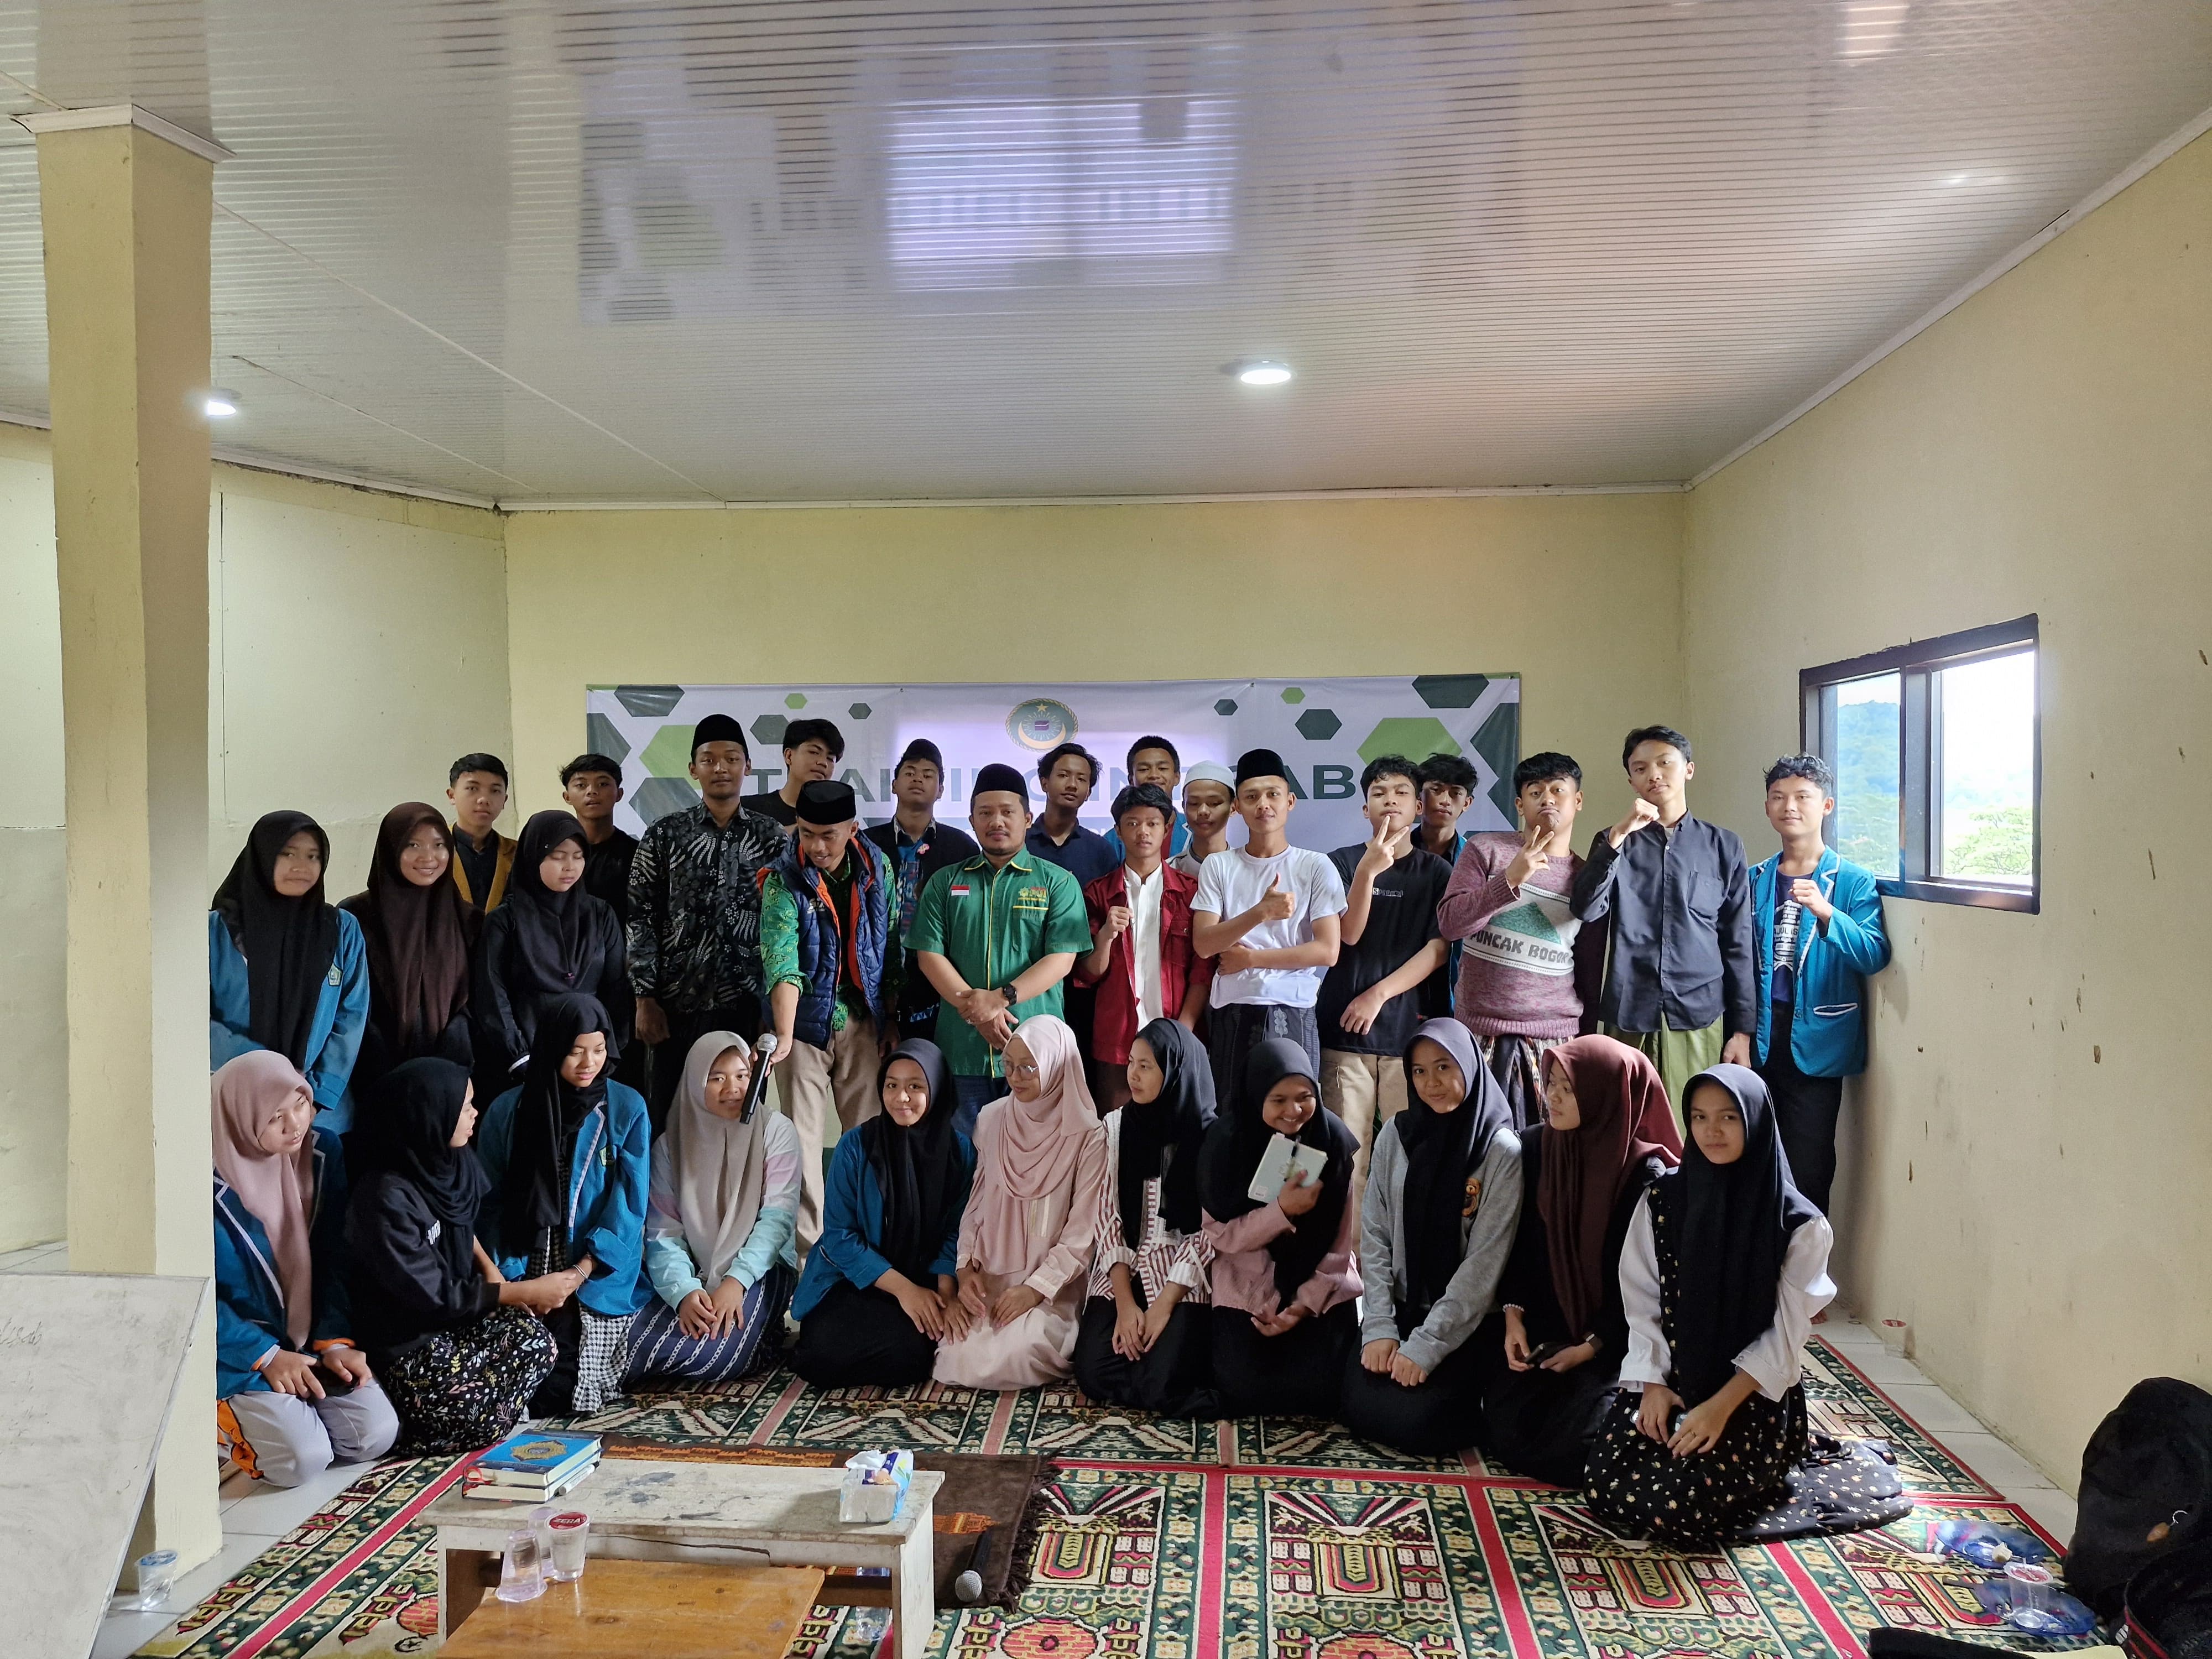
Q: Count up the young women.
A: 14